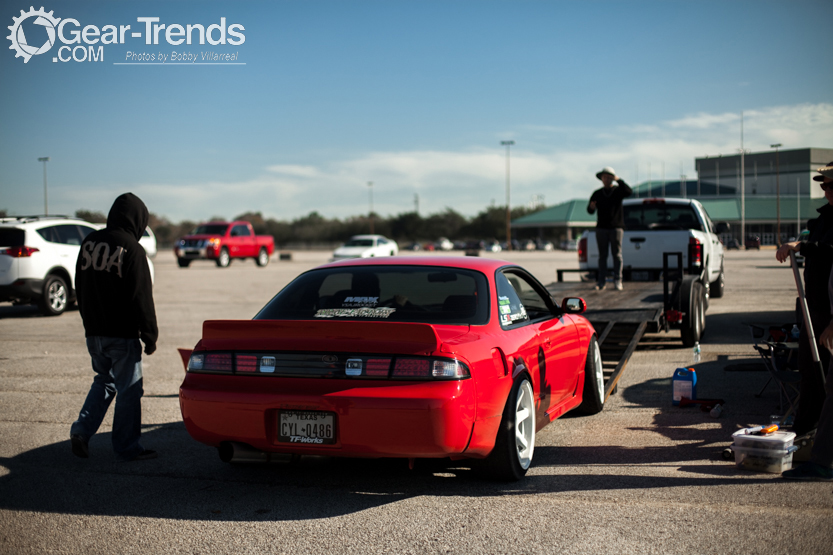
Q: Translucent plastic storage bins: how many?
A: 2